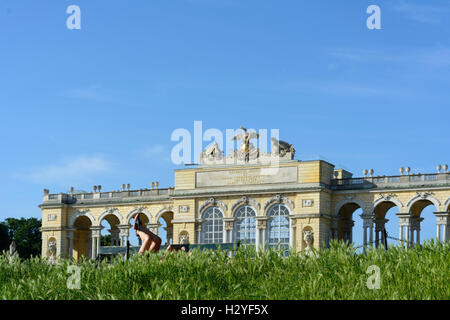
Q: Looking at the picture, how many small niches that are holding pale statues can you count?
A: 3